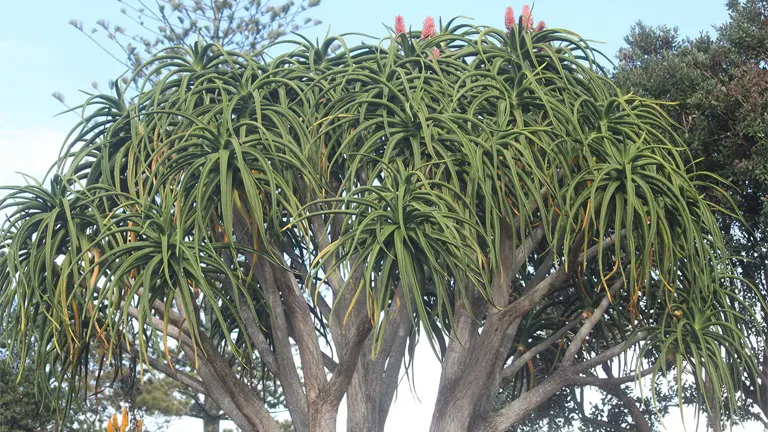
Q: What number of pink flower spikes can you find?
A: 6